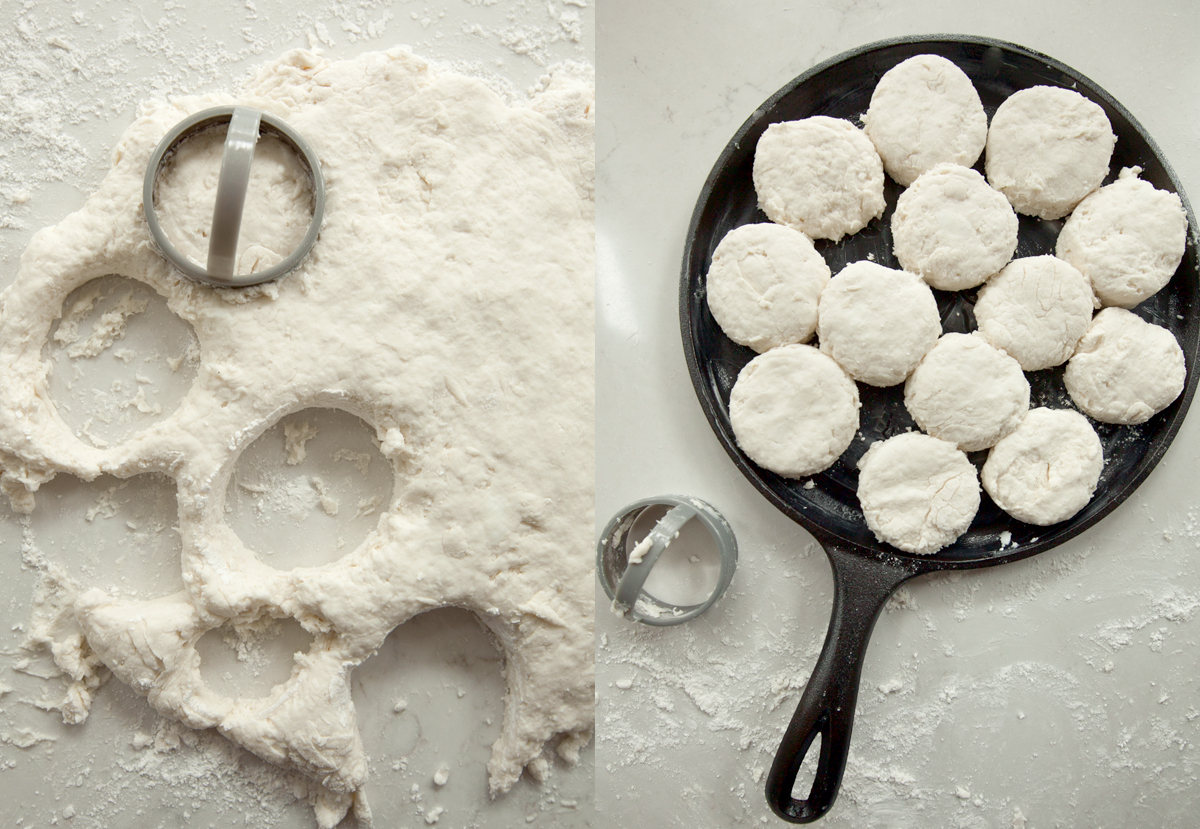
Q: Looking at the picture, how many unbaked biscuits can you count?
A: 13